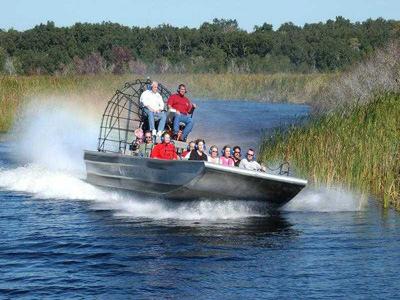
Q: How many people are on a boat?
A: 11